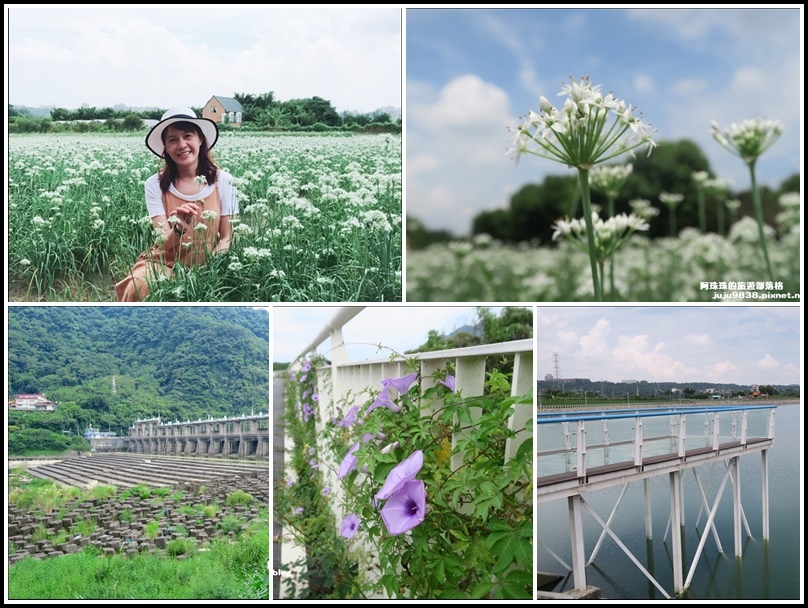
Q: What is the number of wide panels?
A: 2